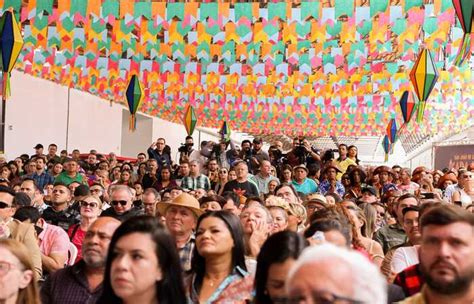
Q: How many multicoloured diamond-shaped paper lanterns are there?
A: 9